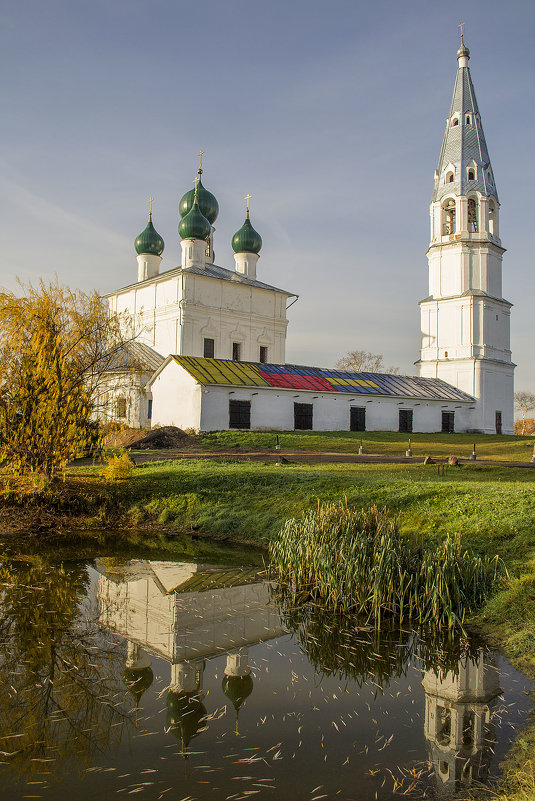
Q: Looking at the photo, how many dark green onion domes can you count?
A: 4